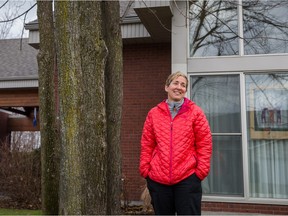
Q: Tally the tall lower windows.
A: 2